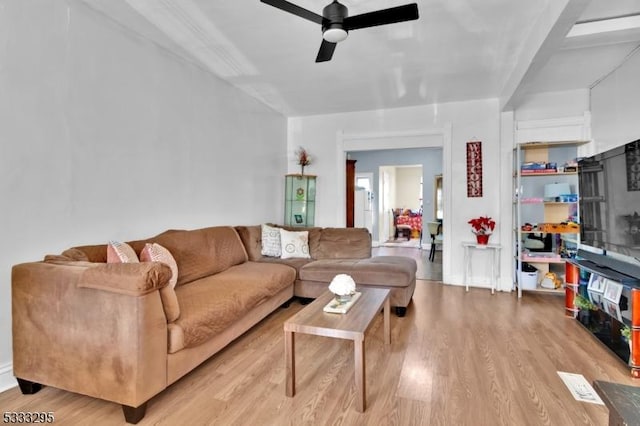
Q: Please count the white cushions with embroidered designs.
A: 2